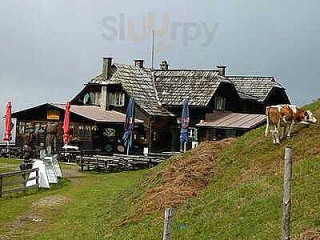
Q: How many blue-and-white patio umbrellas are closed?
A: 2